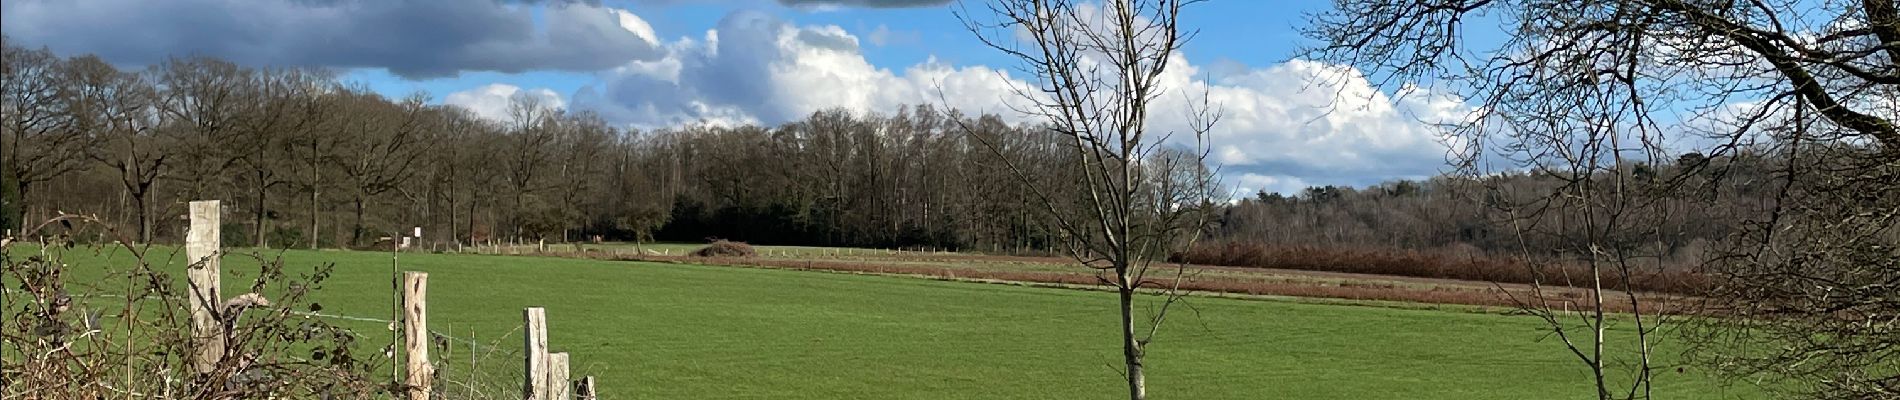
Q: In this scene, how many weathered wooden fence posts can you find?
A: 5